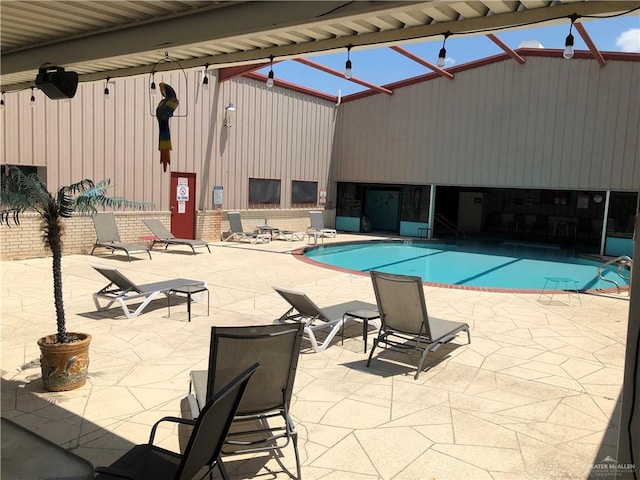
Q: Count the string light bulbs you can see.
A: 9